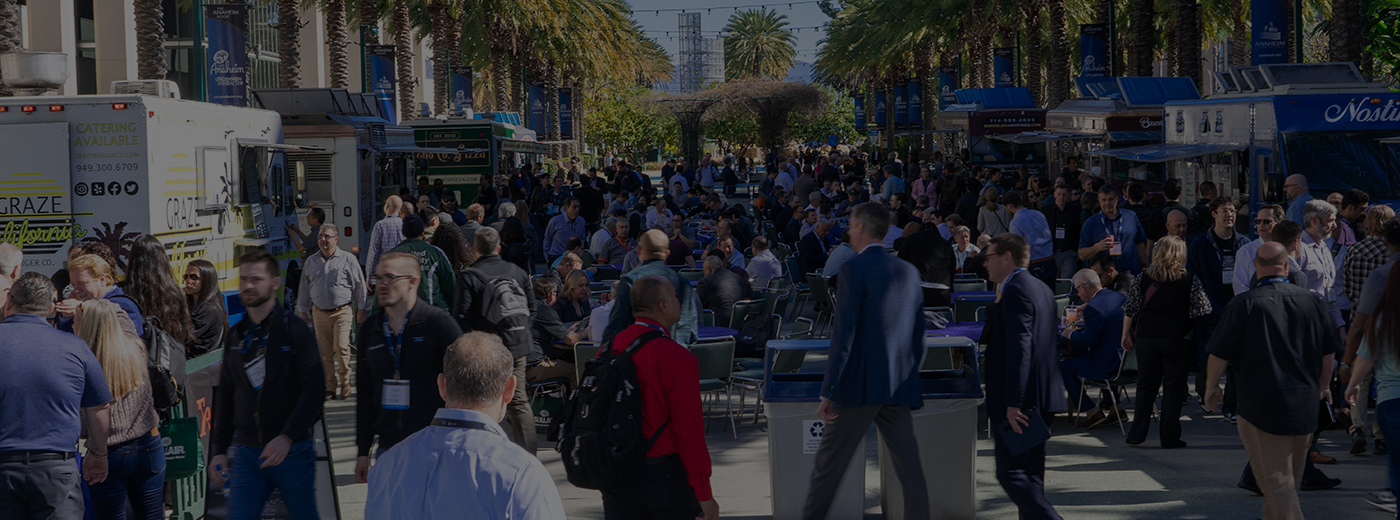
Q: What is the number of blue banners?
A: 13